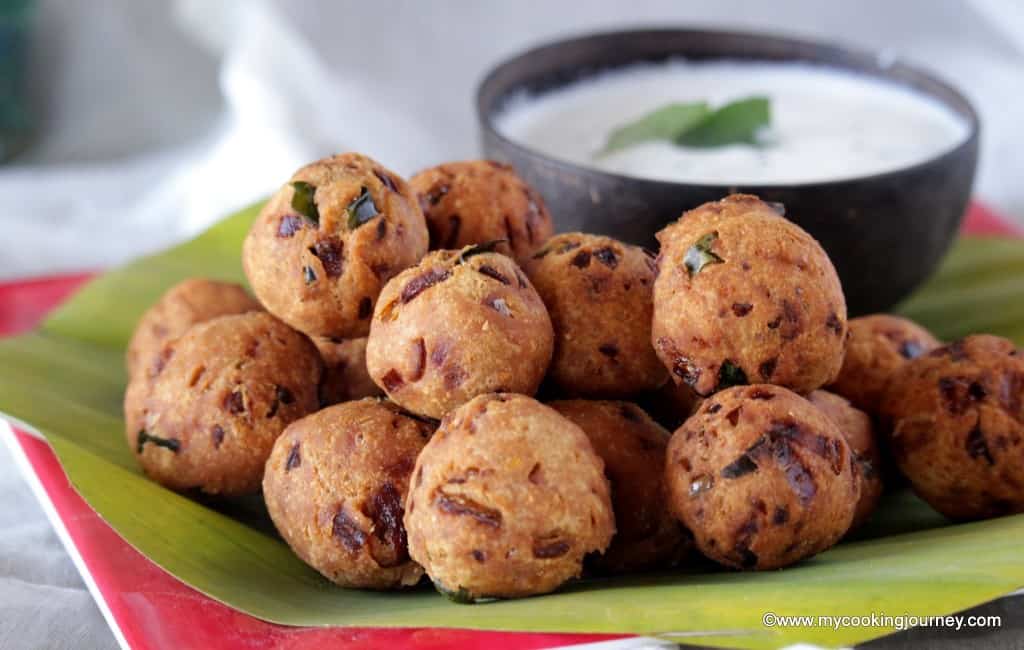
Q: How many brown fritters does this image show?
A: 15